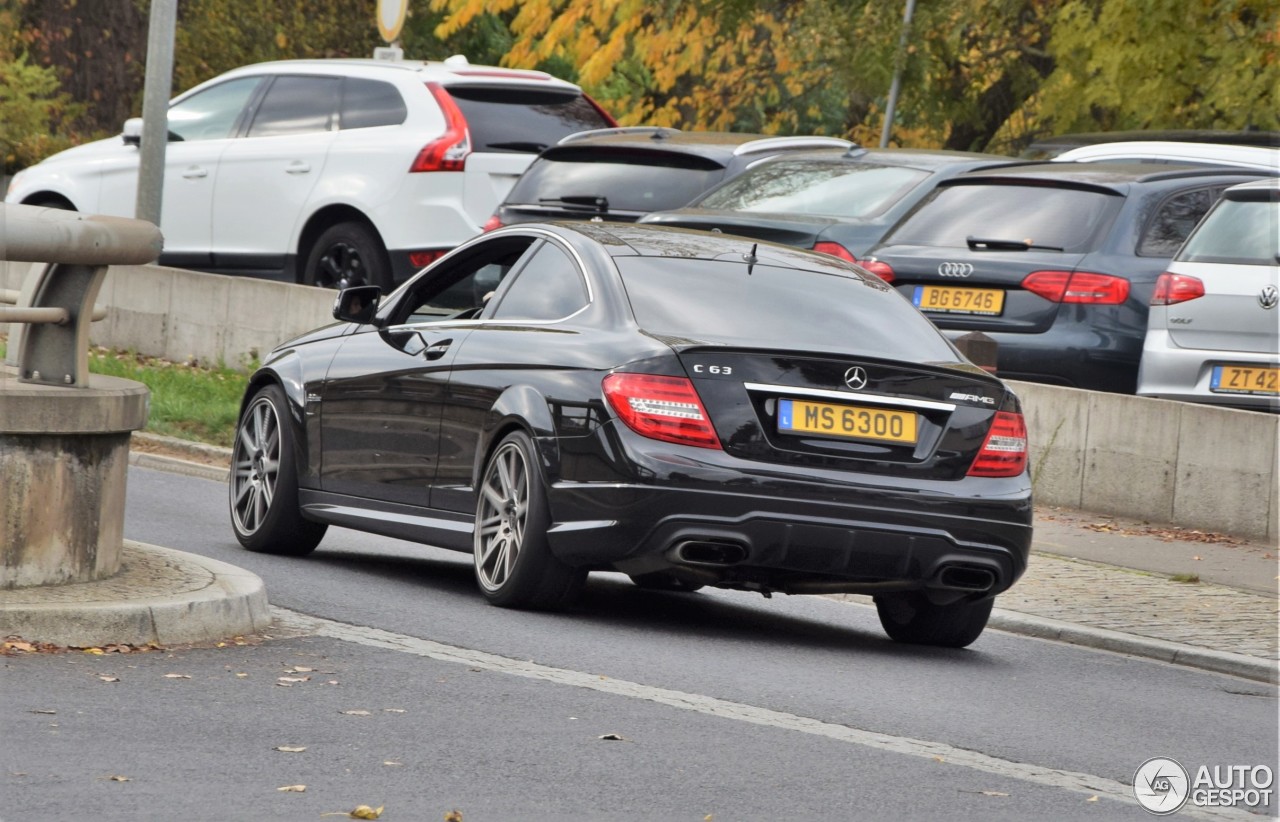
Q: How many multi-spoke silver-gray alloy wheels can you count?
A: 2